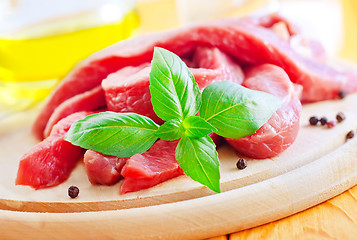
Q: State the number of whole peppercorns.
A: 8